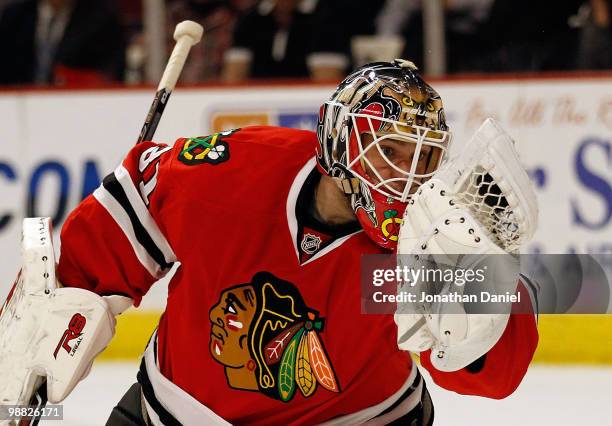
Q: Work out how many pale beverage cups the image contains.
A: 3